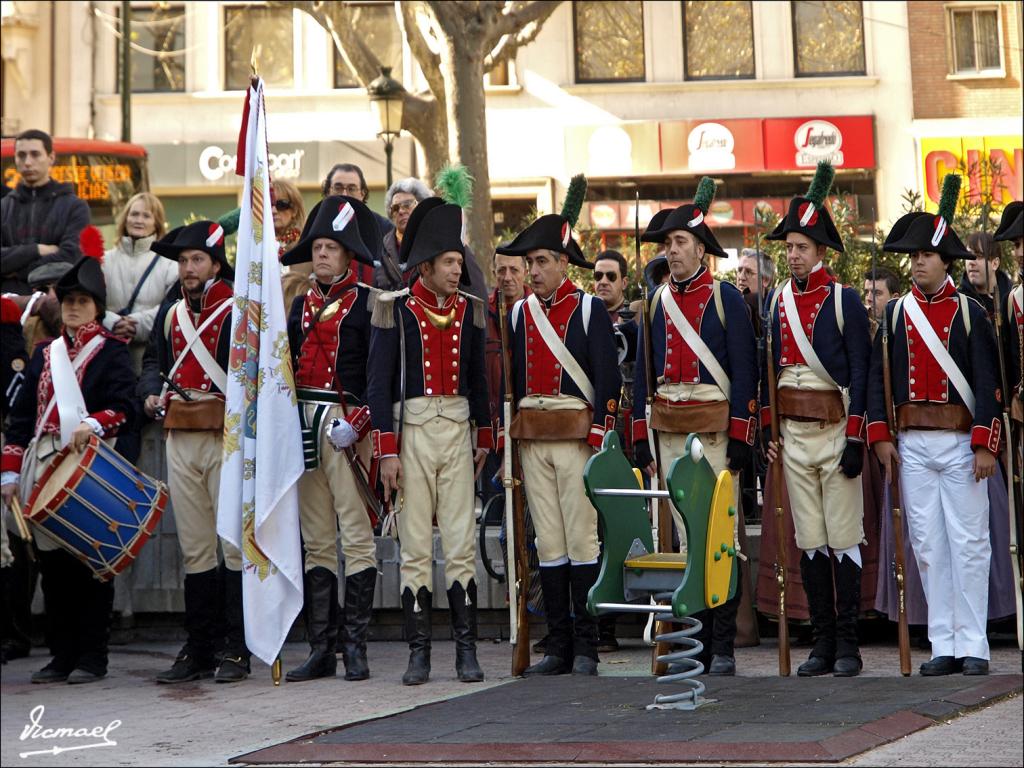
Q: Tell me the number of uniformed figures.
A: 9